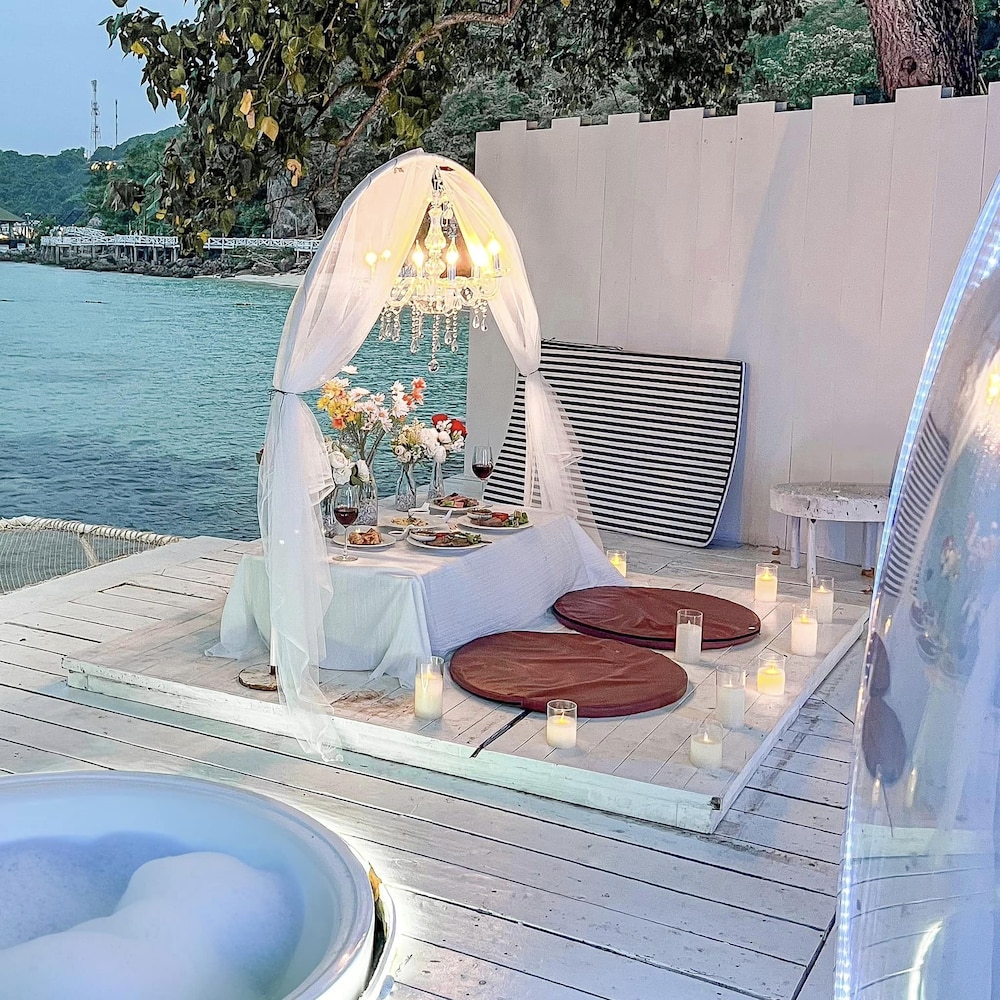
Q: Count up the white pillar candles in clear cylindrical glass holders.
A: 10